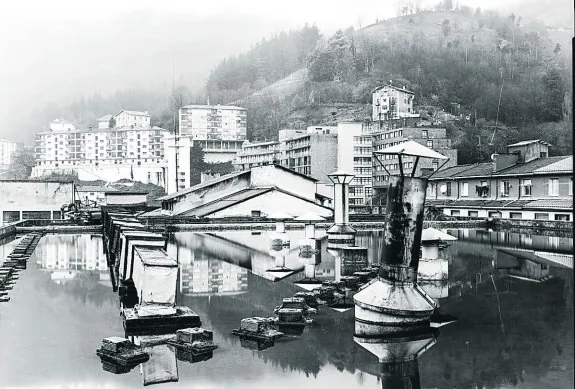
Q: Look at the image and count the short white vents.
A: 3